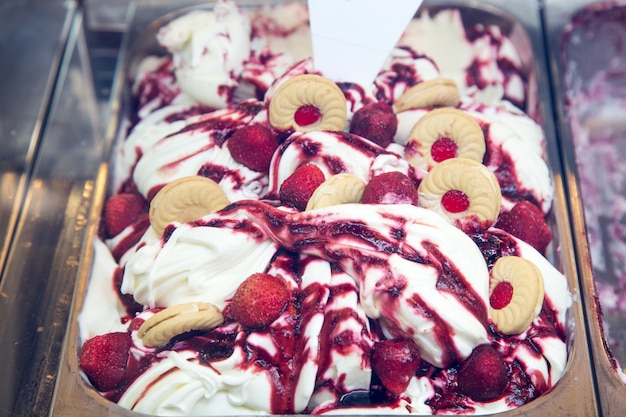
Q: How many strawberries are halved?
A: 0